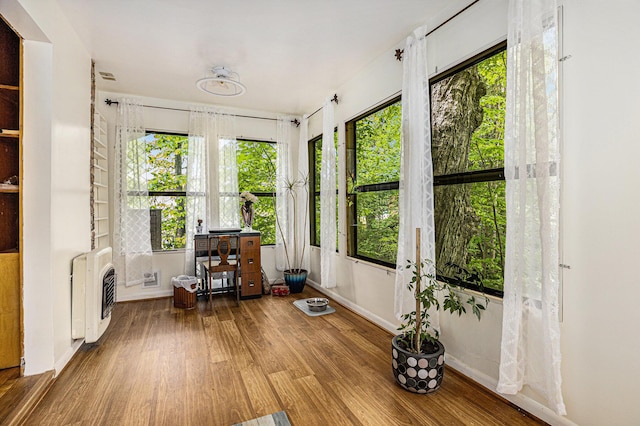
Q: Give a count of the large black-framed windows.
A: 5